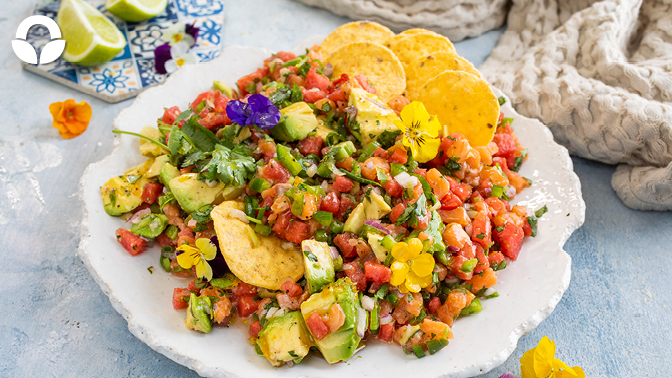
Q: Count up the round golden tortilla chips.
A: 6